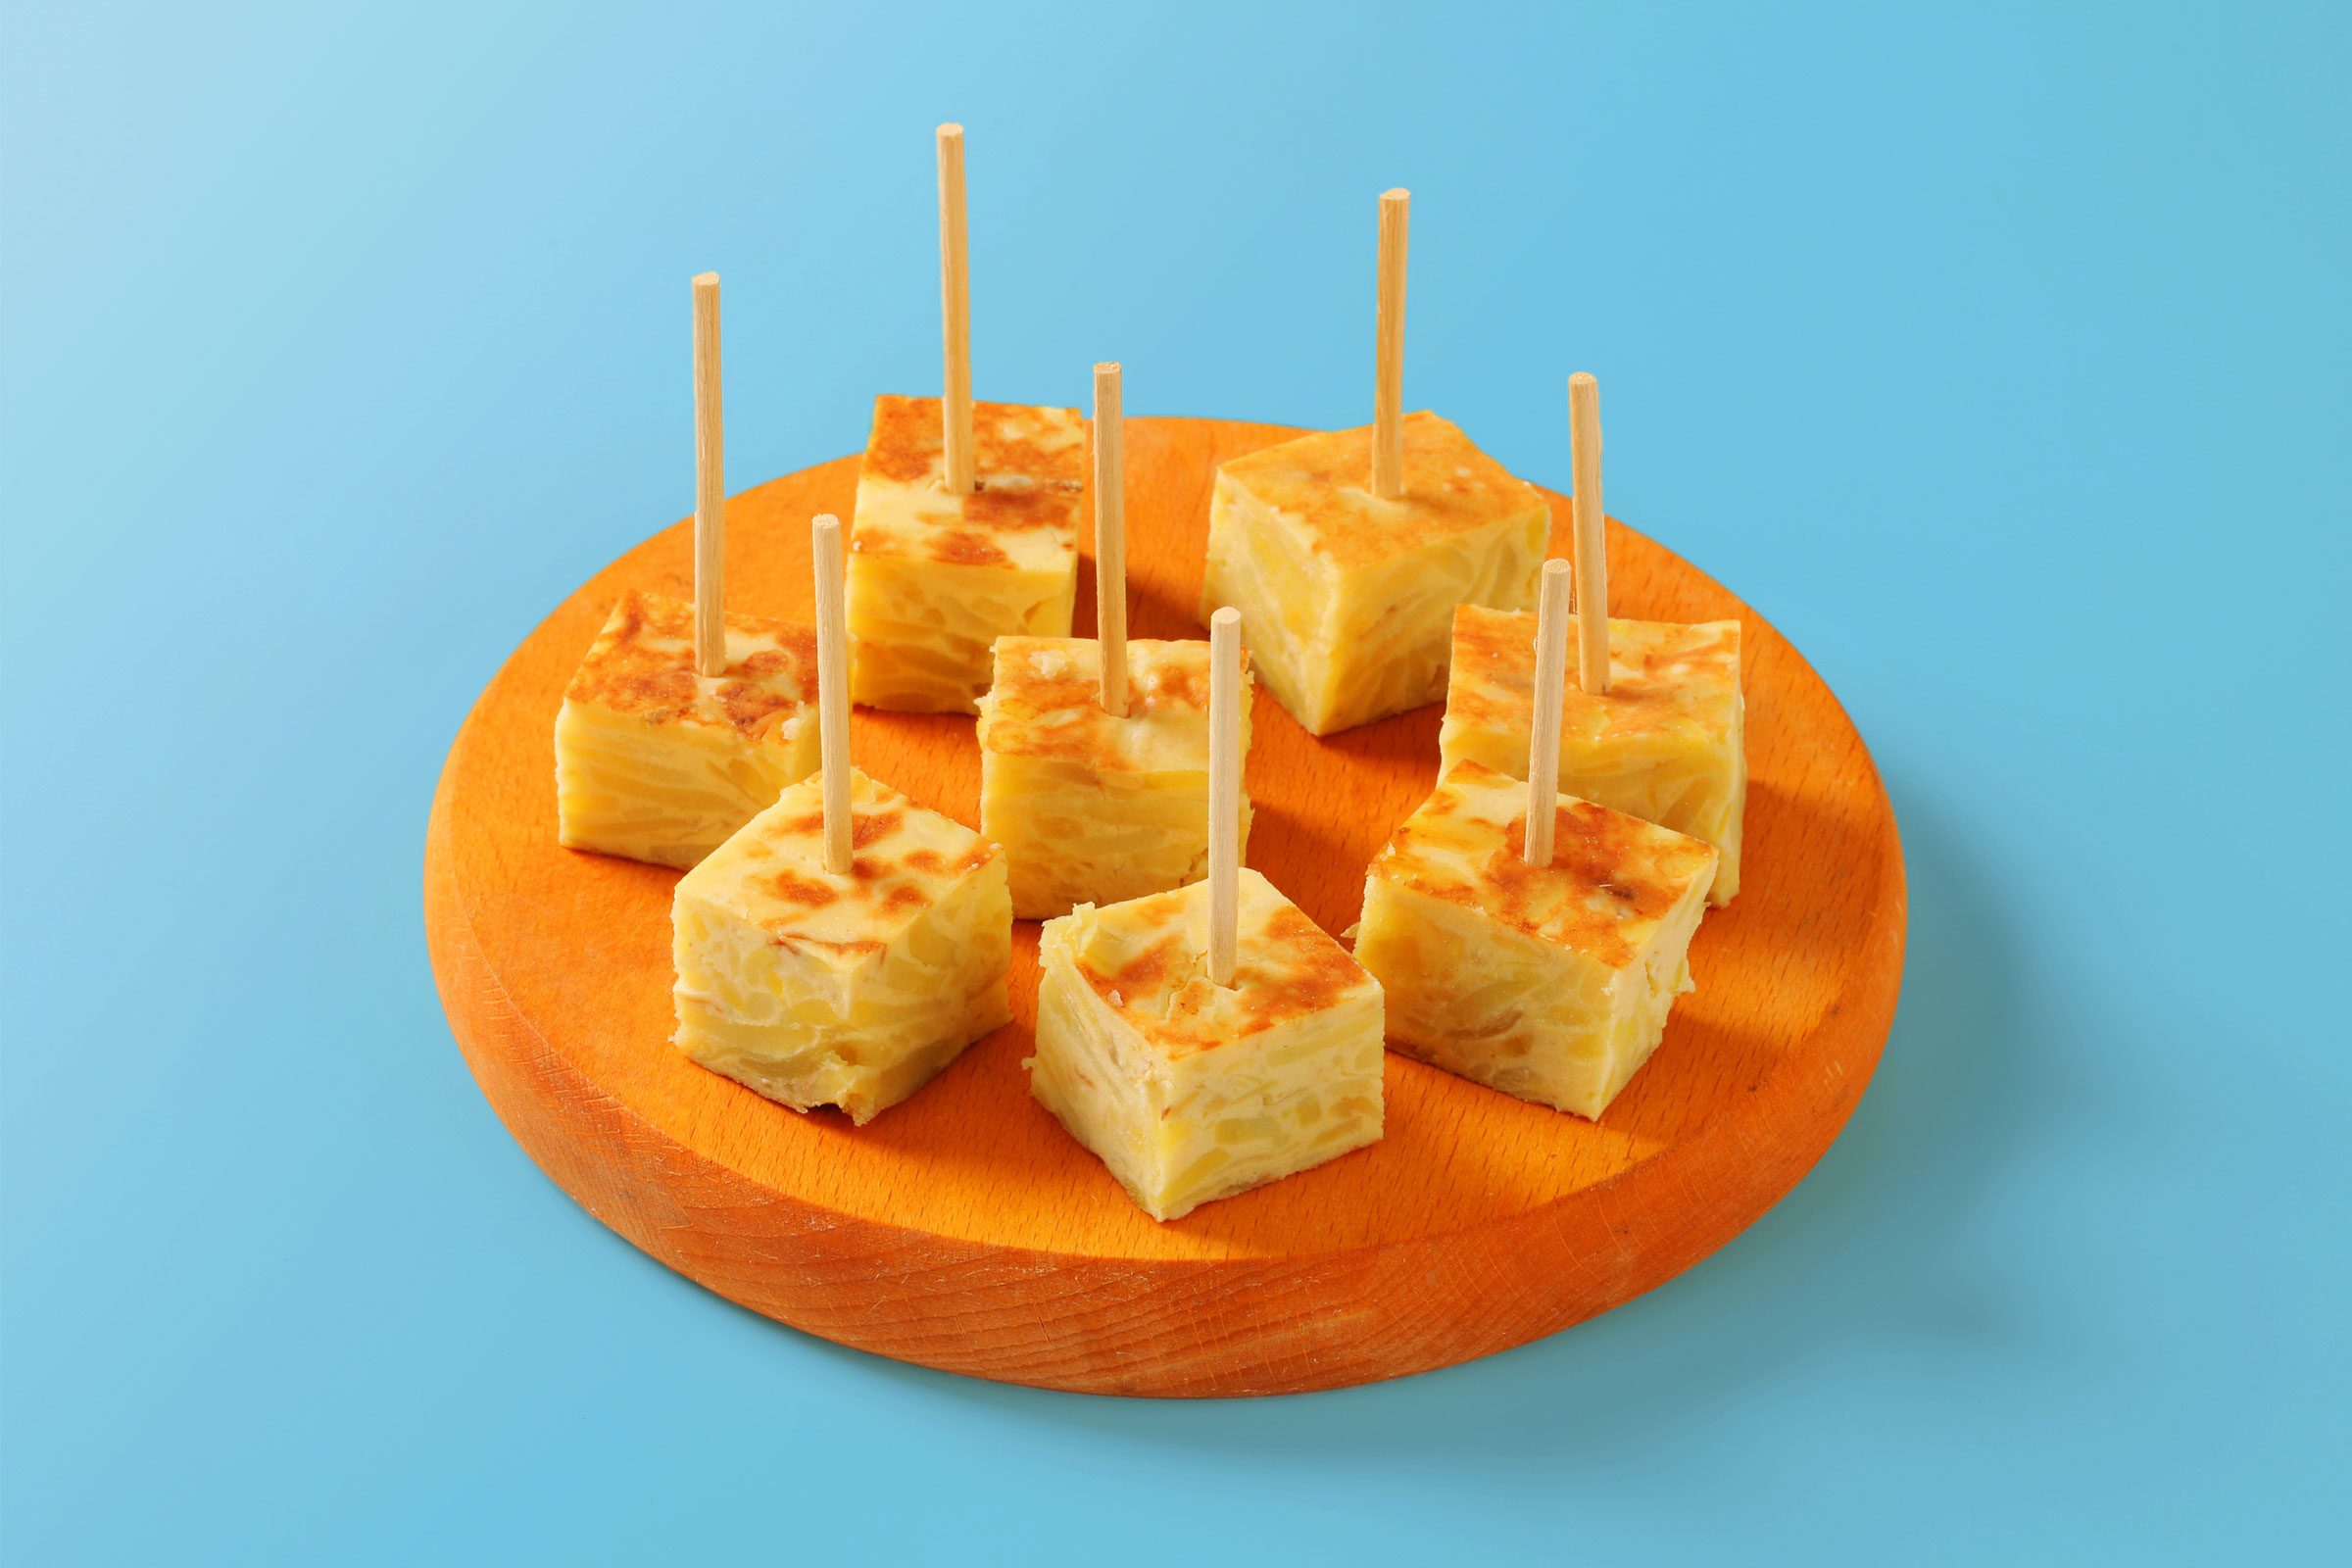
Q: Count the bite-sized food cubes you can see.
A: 8